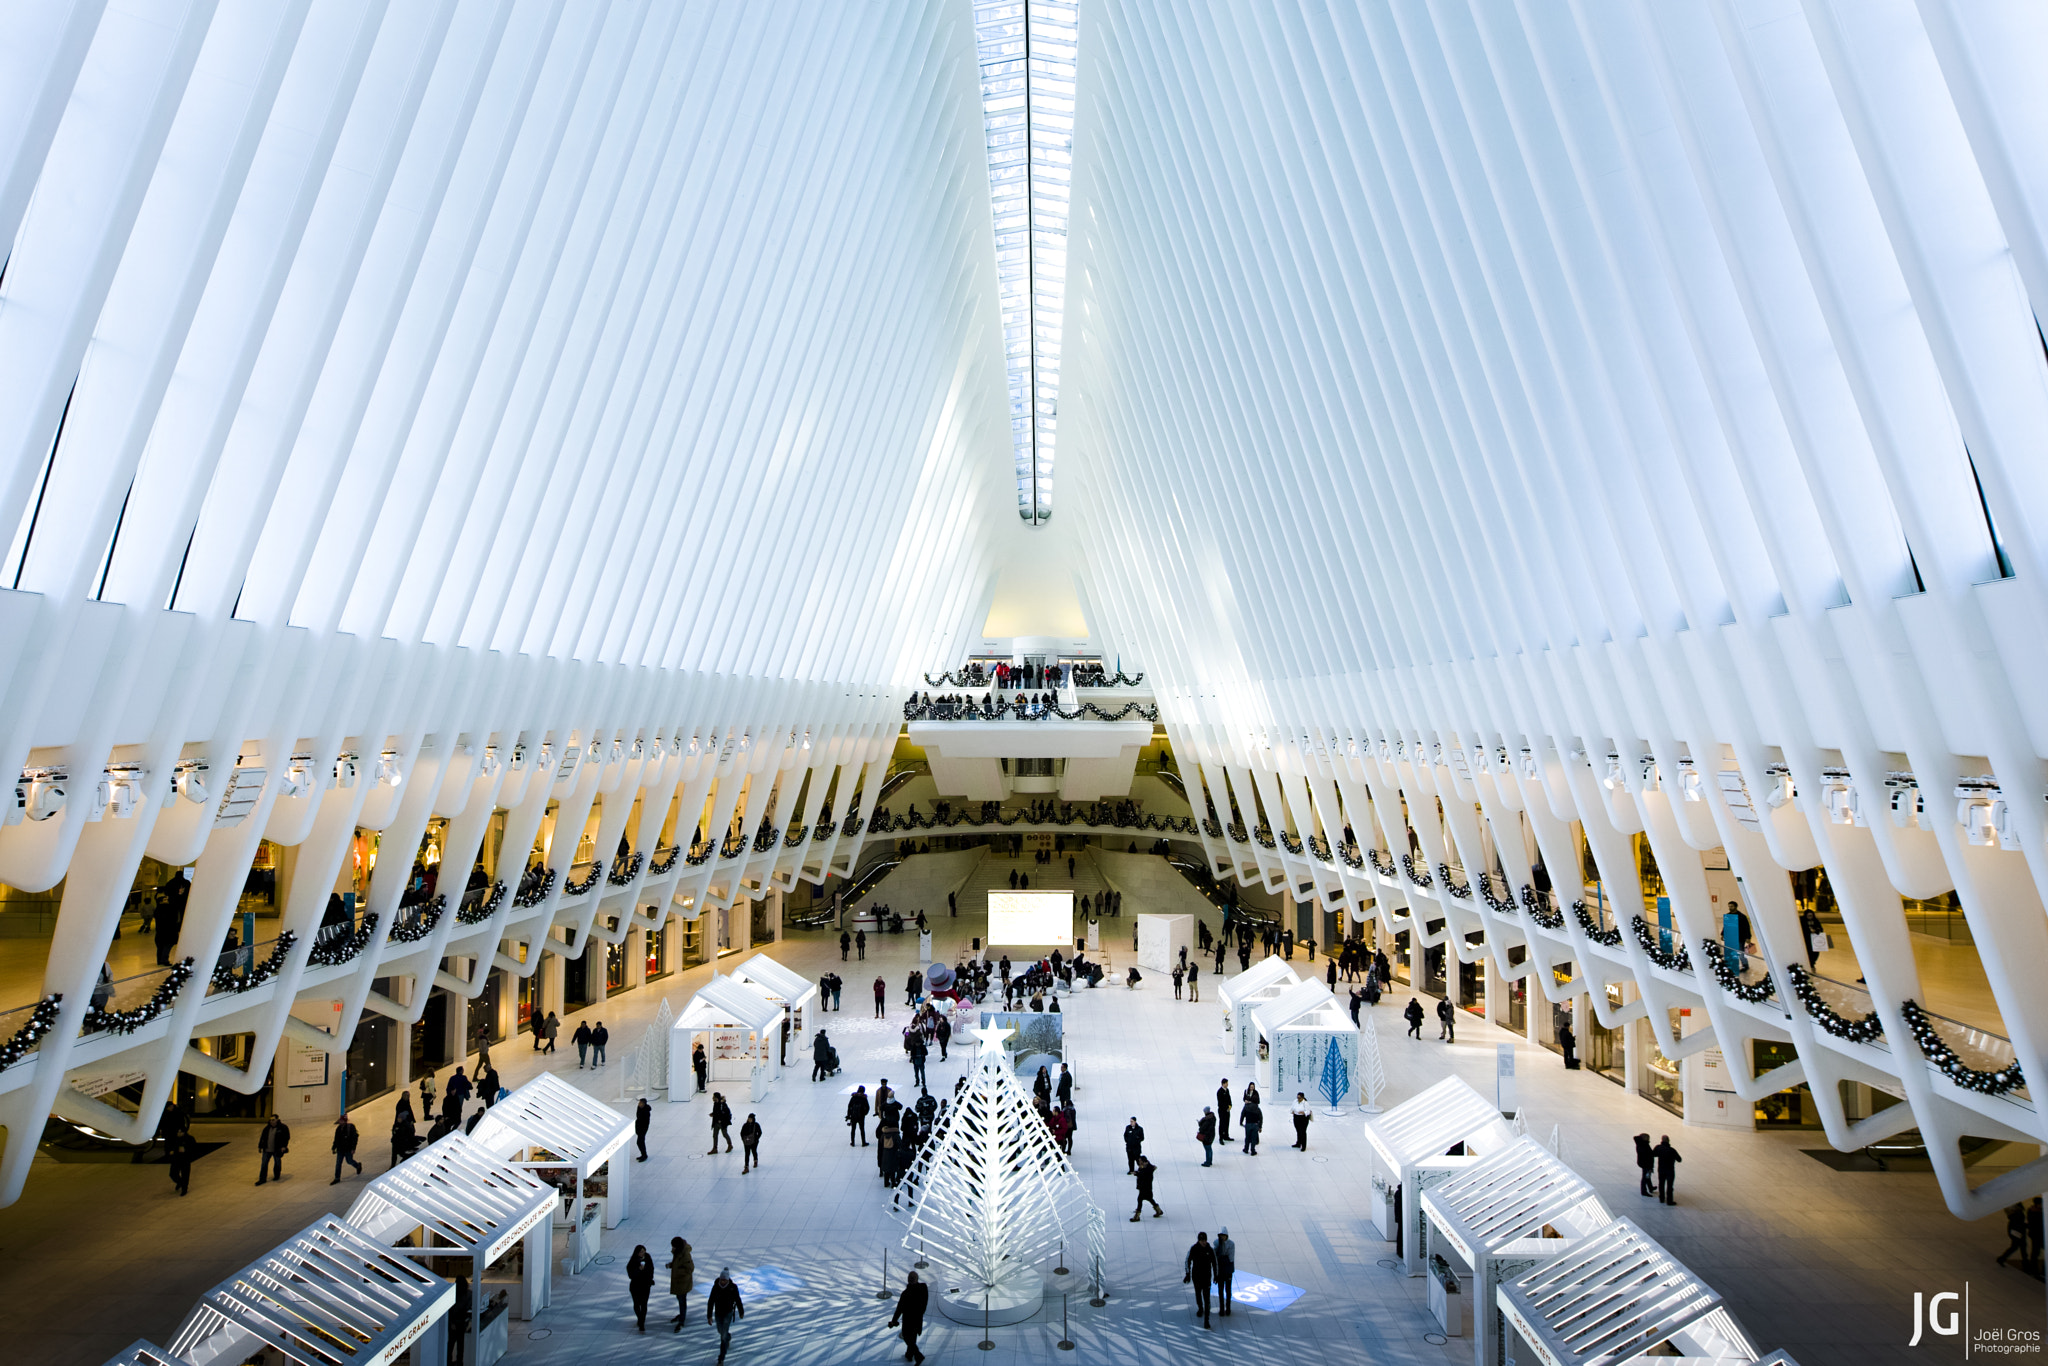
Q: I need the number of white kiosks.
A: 12